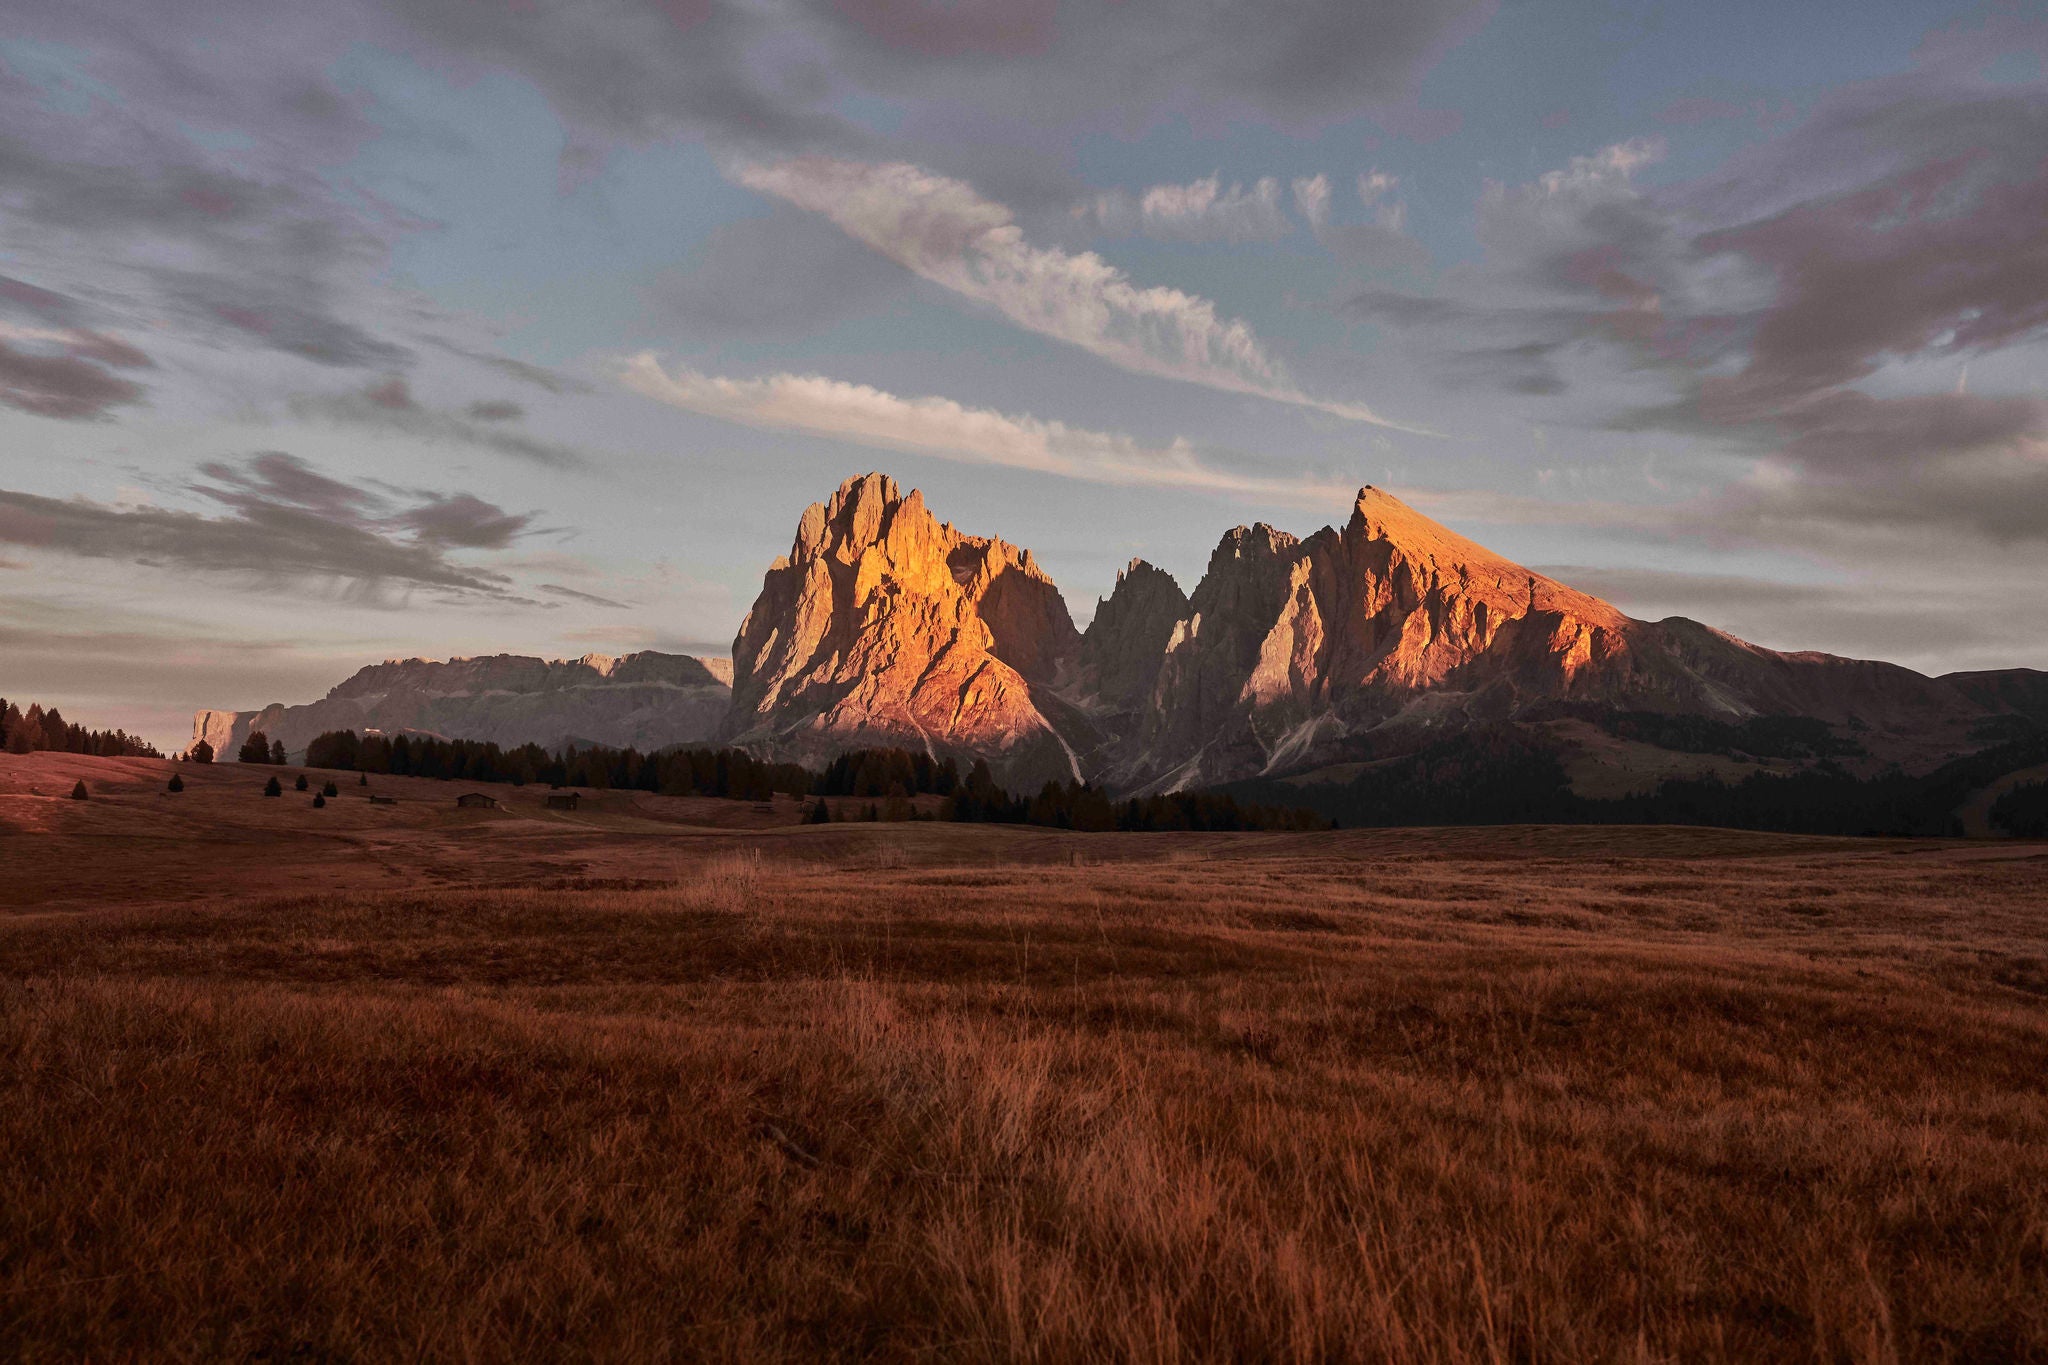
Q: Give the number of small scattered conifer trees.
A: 7